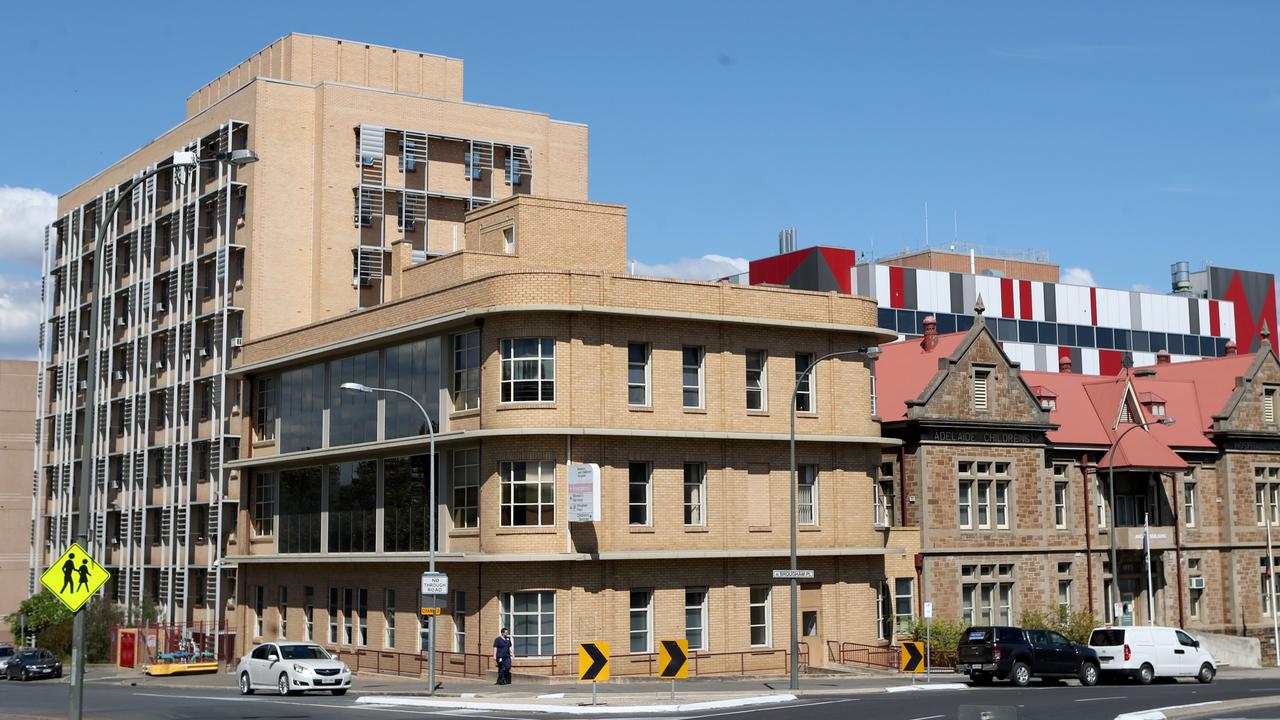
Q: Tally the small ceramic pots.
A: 0